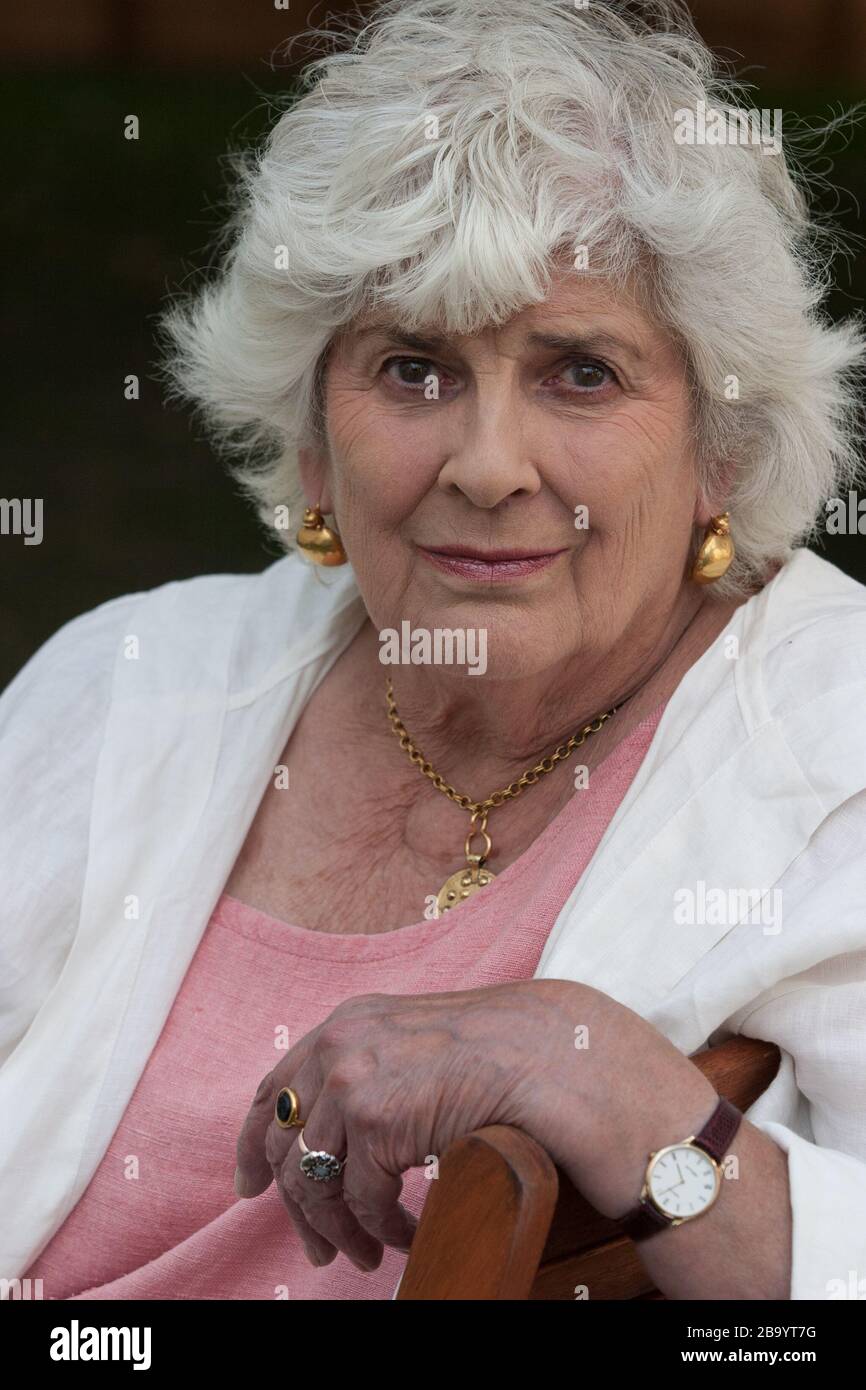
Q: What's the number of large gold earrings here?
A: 2